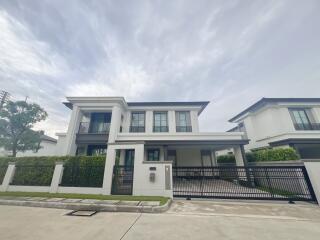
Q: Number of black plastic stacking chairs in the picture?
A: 0